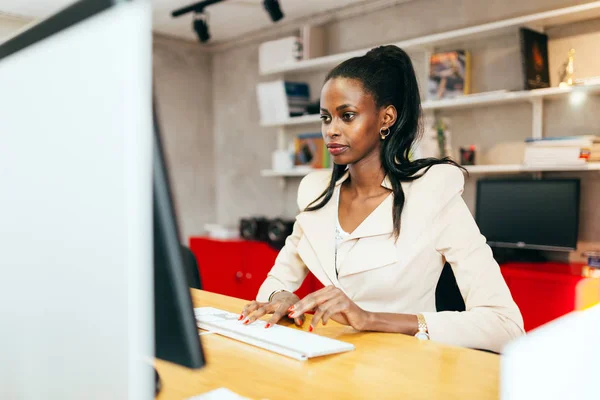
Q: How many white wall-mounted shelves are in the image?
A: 3